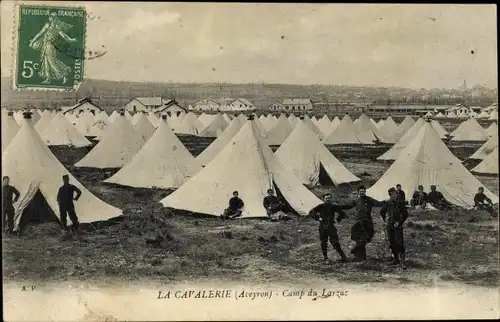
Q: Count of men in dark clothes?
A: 11